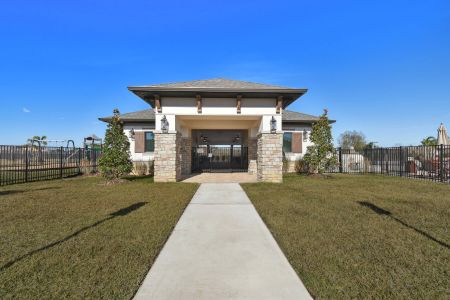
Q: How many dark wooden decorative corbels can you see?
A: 4